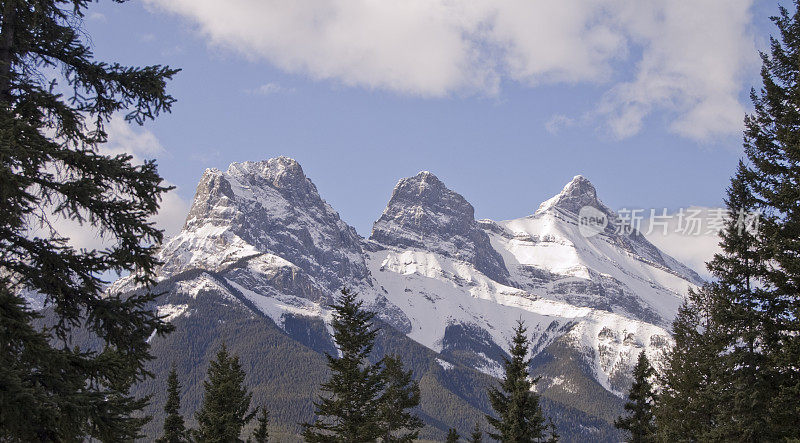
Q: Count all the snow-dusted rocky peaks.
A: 3